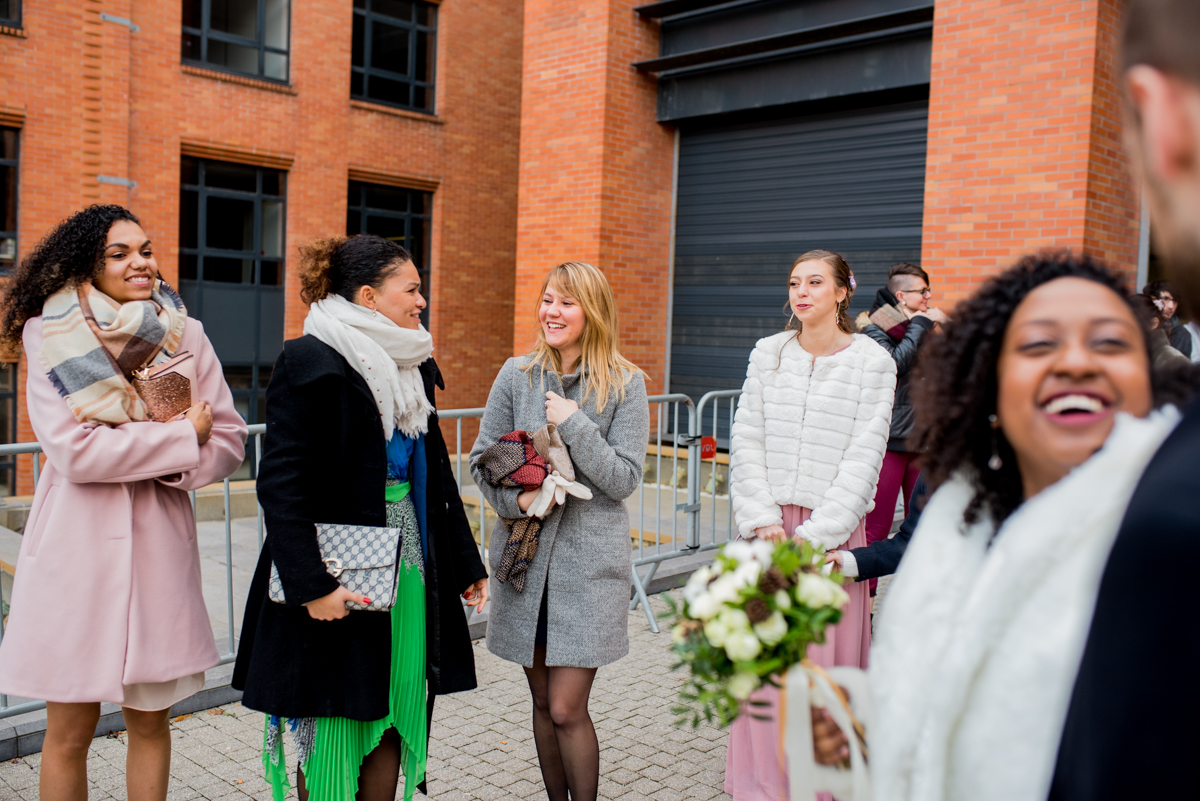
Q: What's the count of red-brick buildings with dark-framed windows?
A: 1